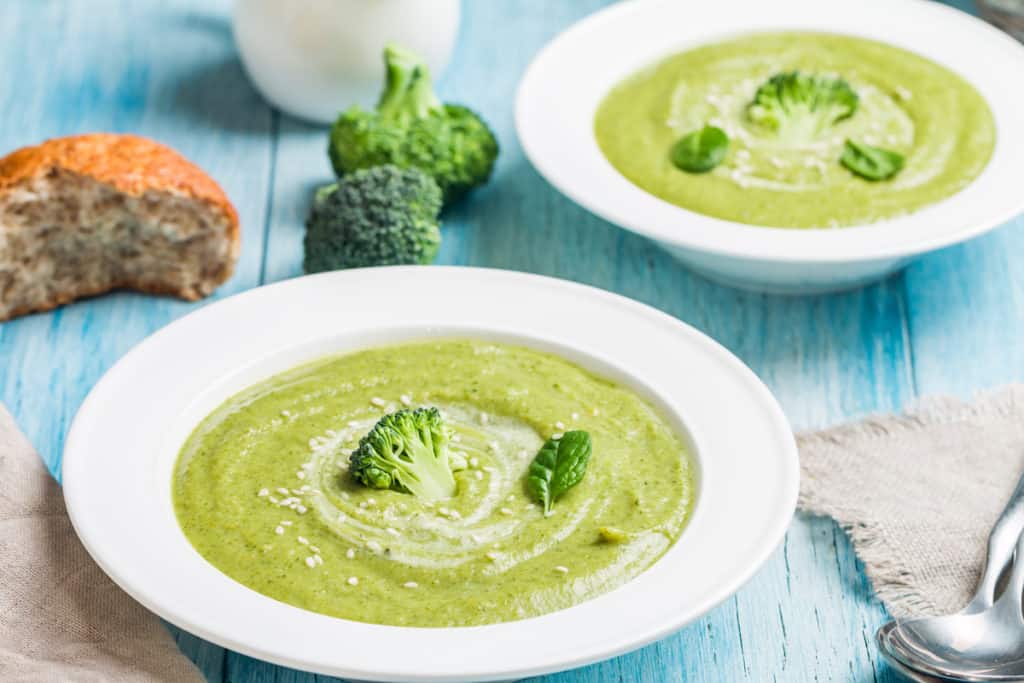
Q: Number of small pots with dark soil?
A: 0